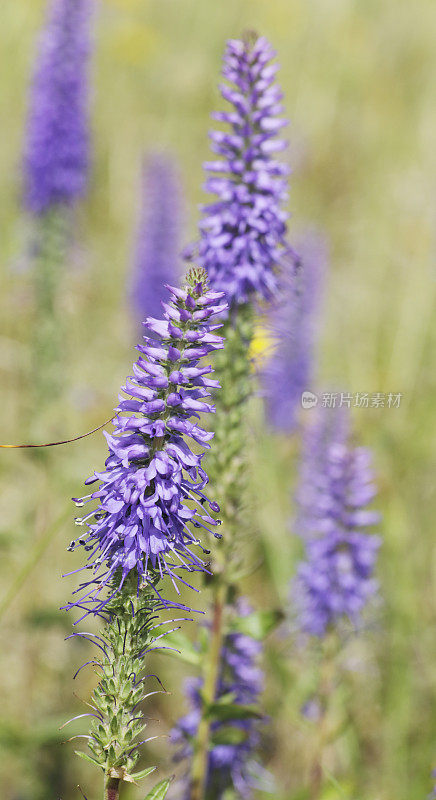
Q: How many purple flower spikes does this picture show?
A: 7